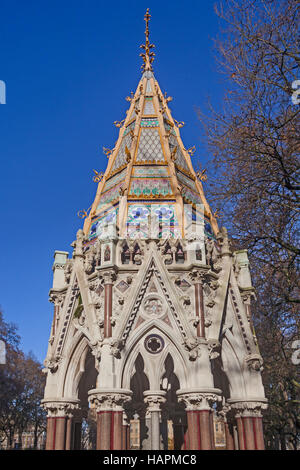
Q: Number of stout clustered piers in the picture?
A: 4